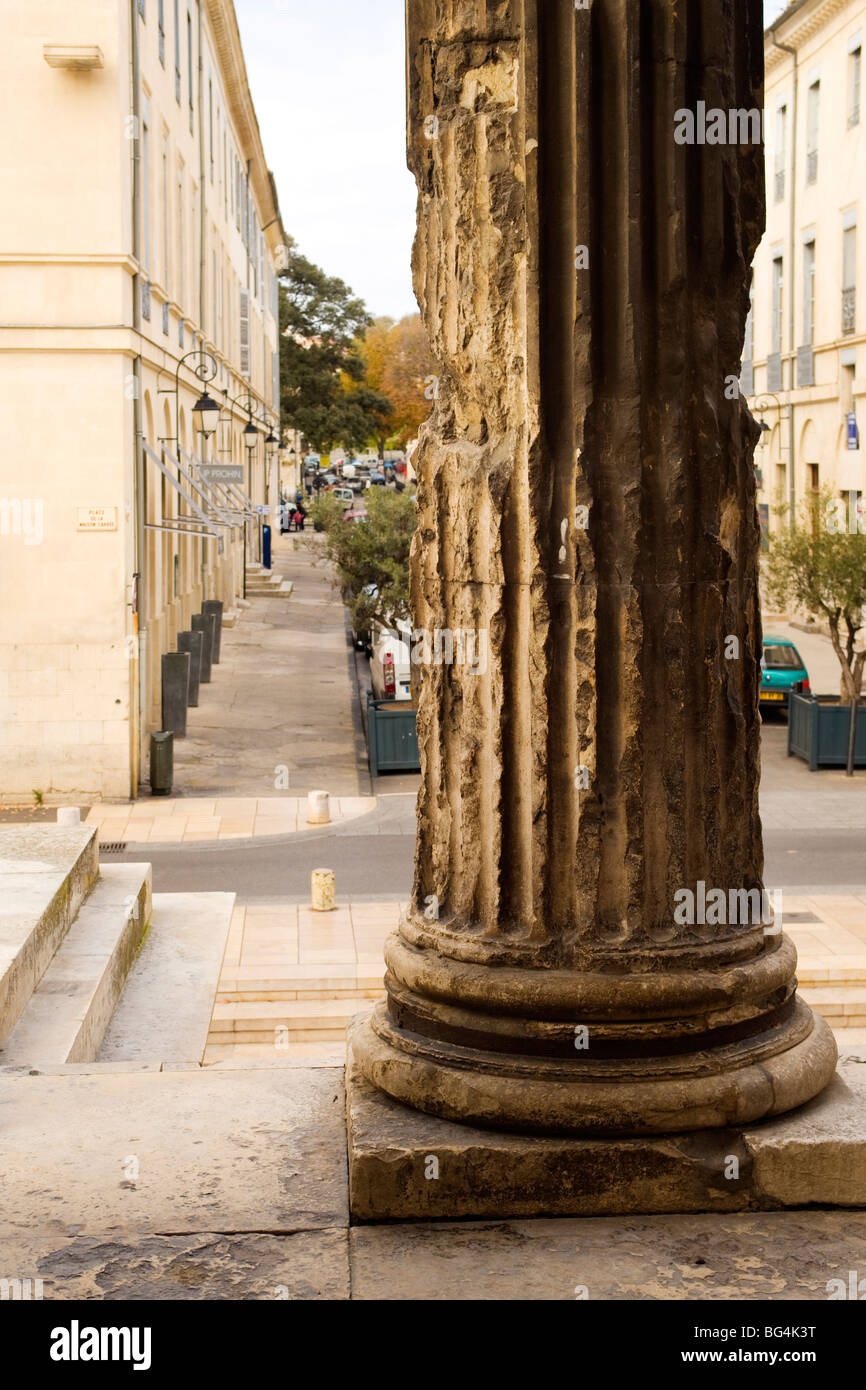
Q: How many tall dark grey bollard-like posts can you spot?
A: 4